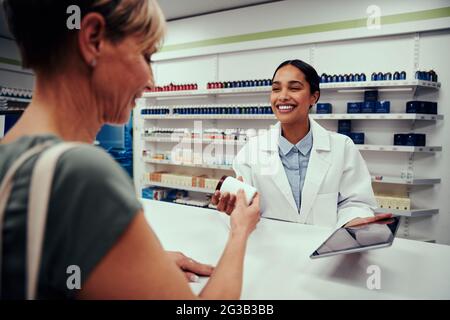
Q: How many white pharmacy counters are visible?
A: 1